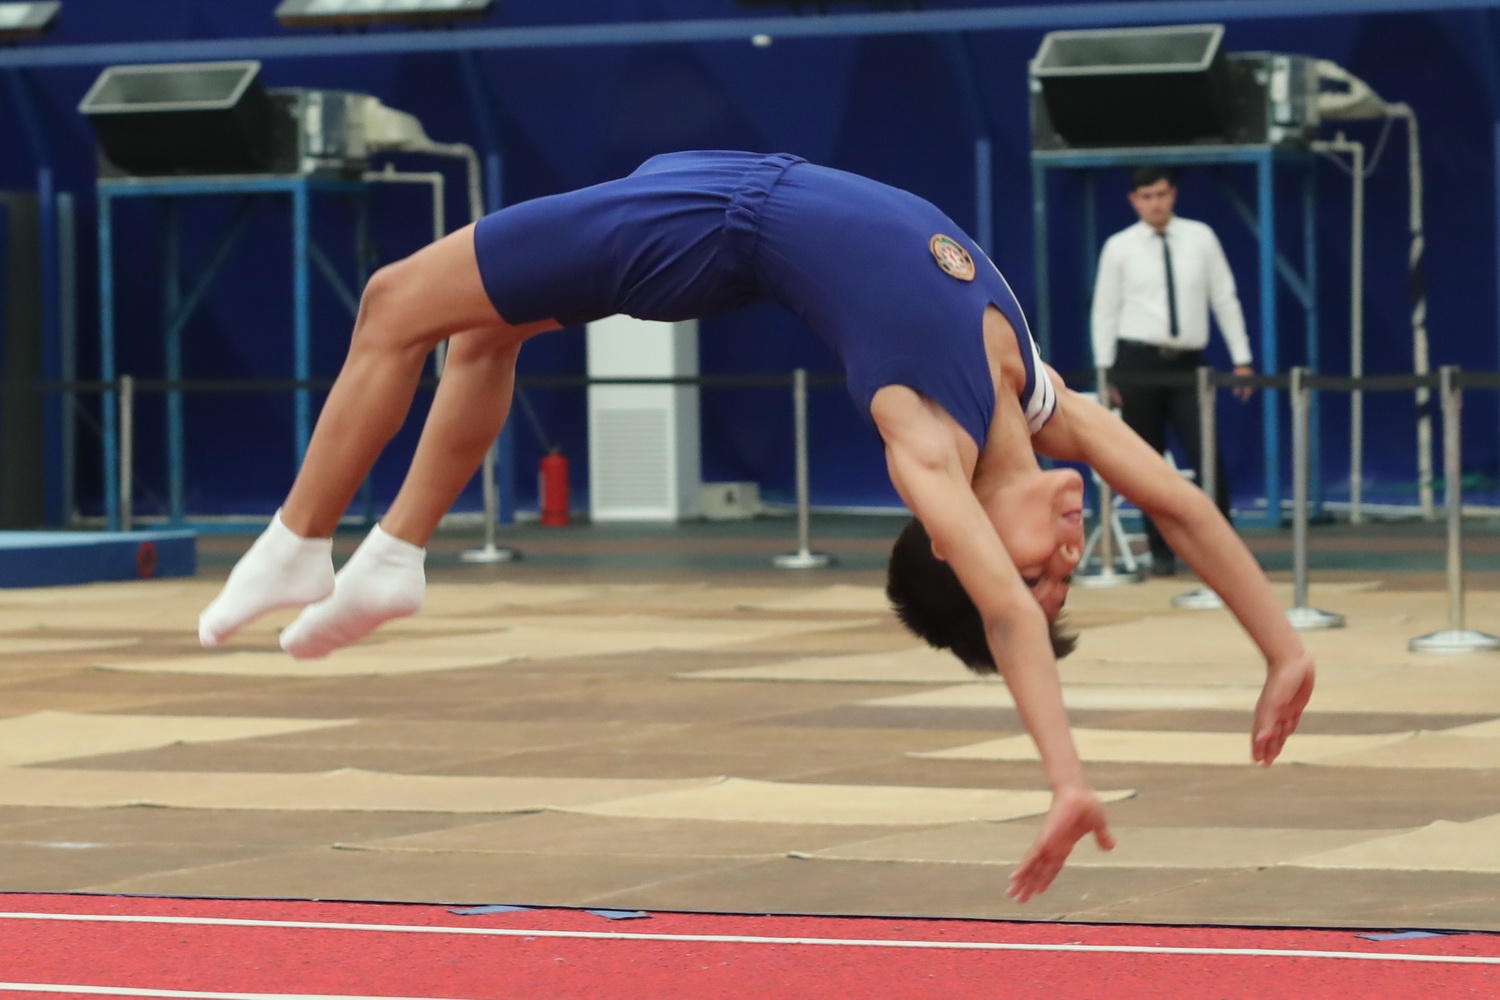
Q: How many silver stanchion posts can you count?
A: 7